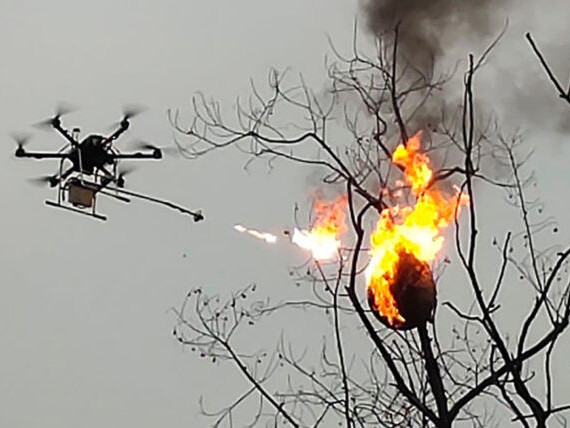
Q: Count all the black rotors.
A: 6